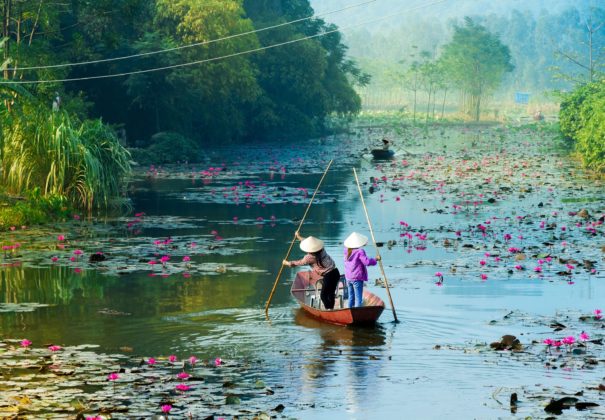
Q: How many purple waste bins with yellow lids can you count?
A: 0